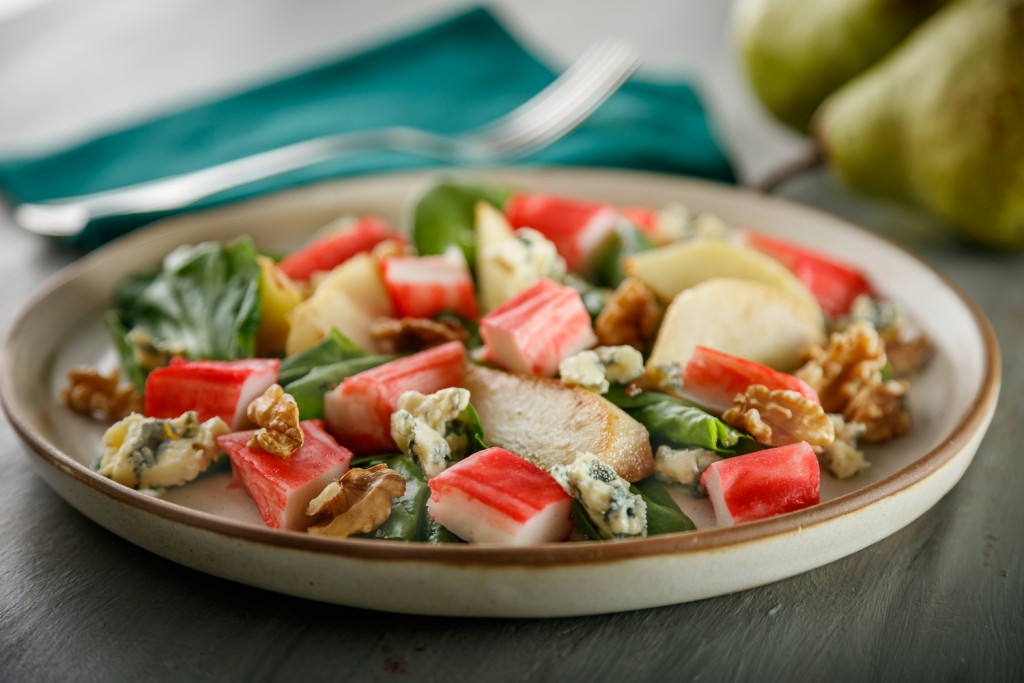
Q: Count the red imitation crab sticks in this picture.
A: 12